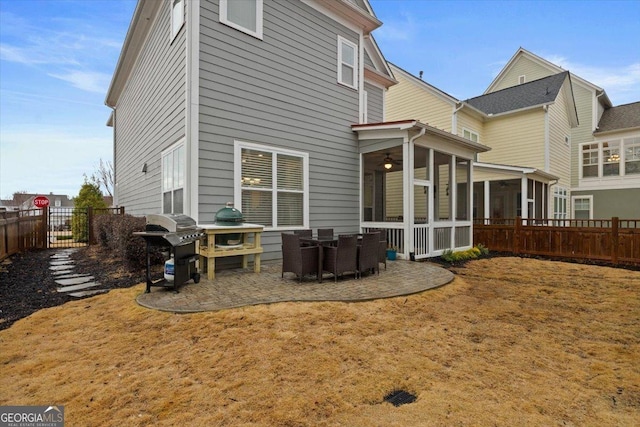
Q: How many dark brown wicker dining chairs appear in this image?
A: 6